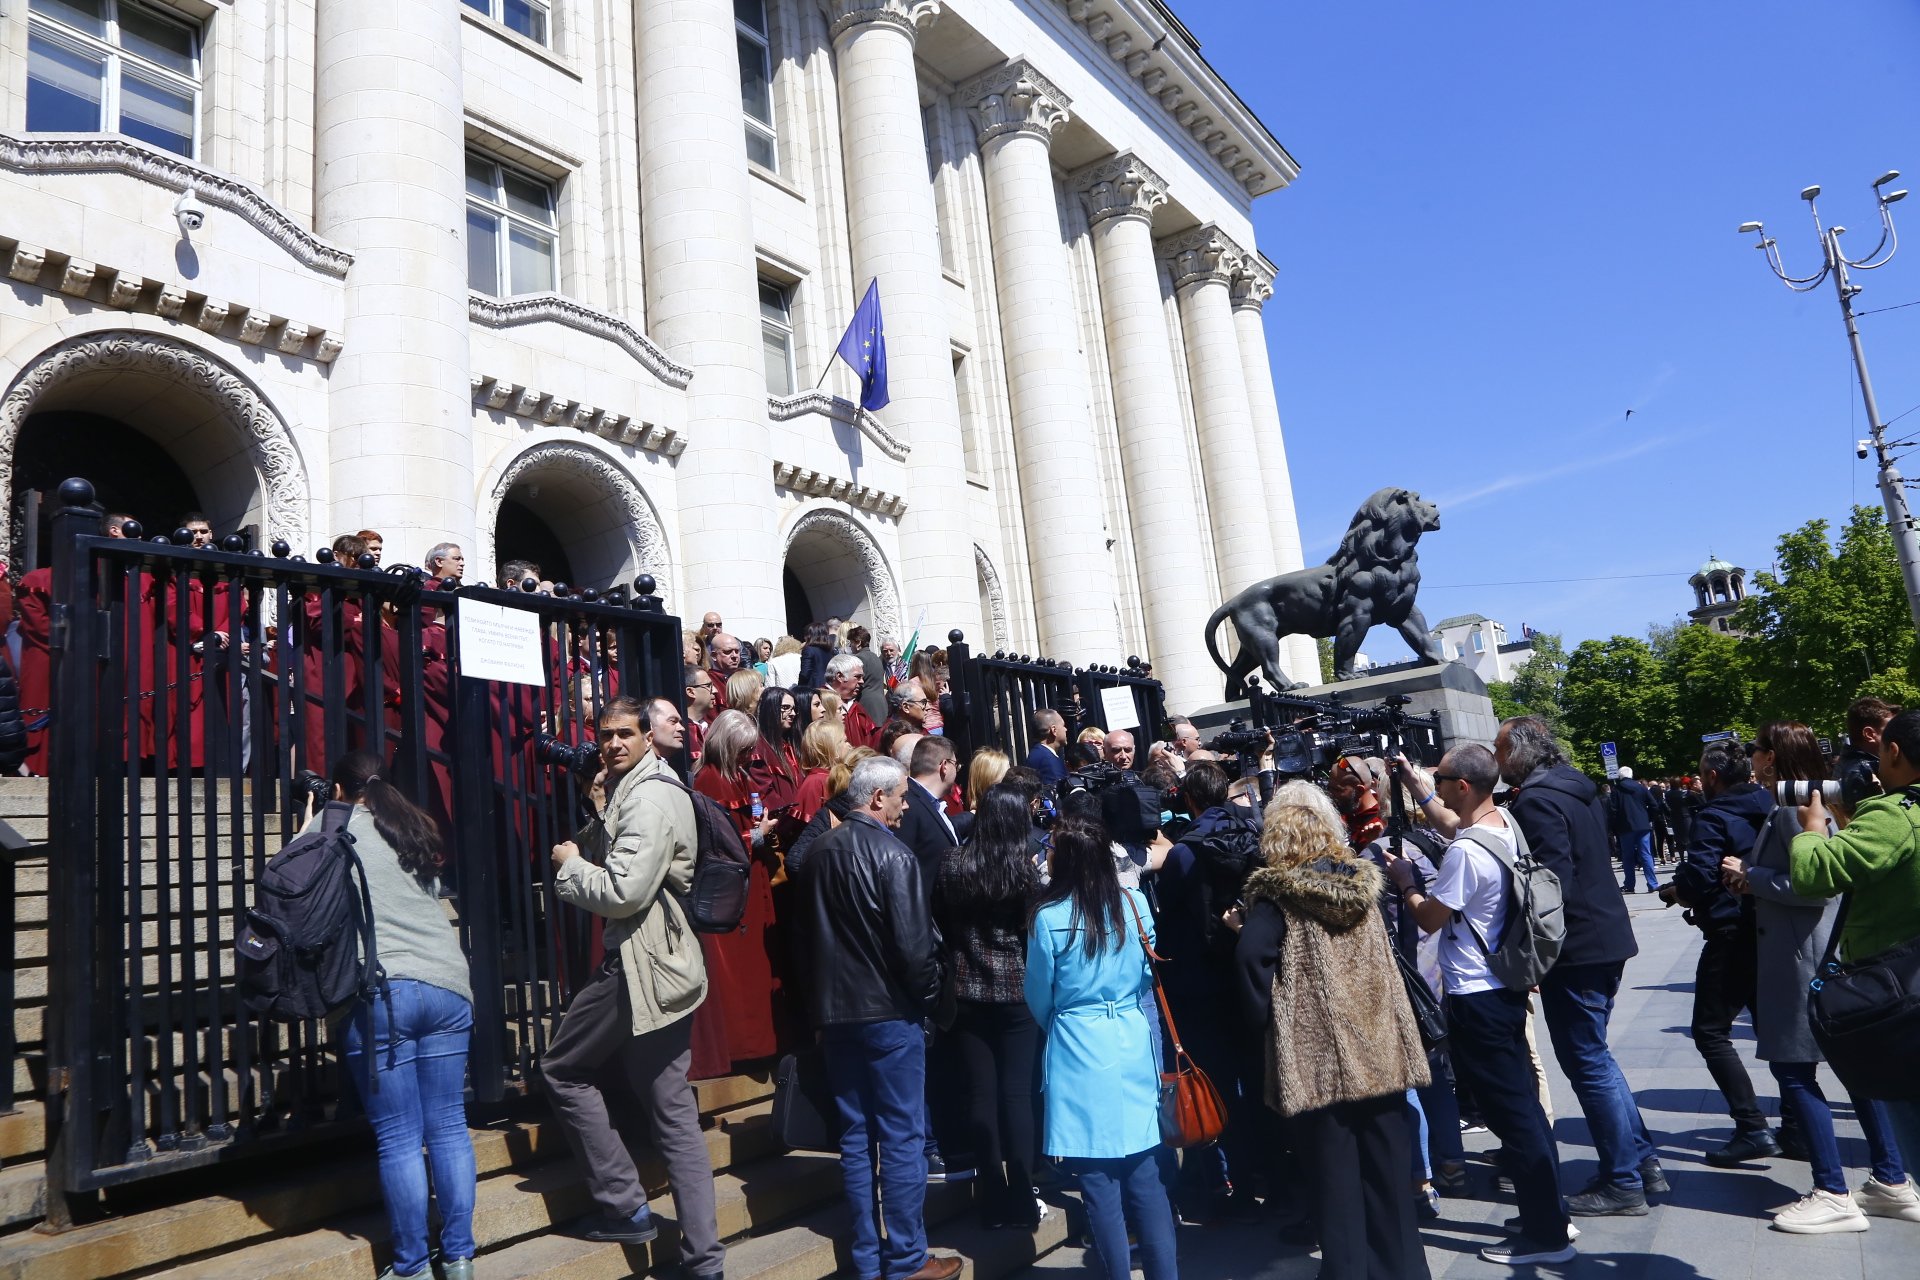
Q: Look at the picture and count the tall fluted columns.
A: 7